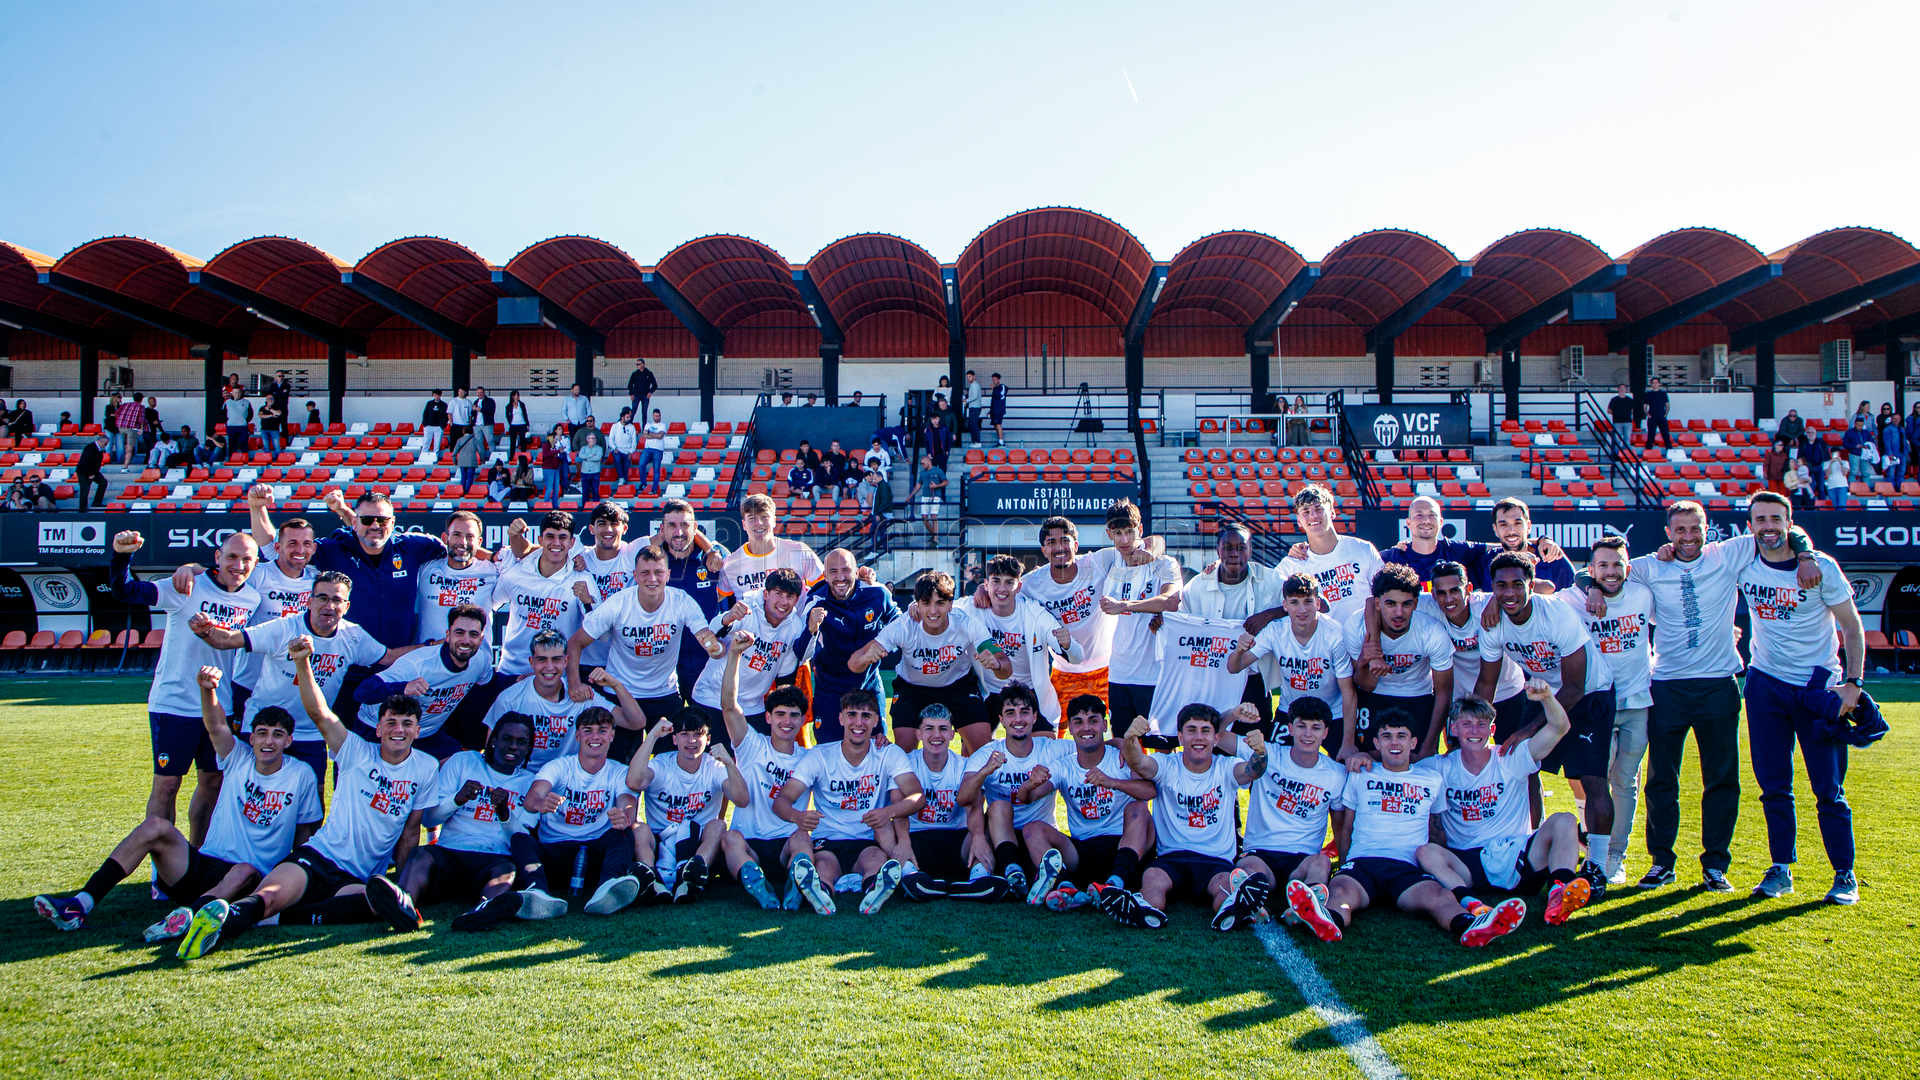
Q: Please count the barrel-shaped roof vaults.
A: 13